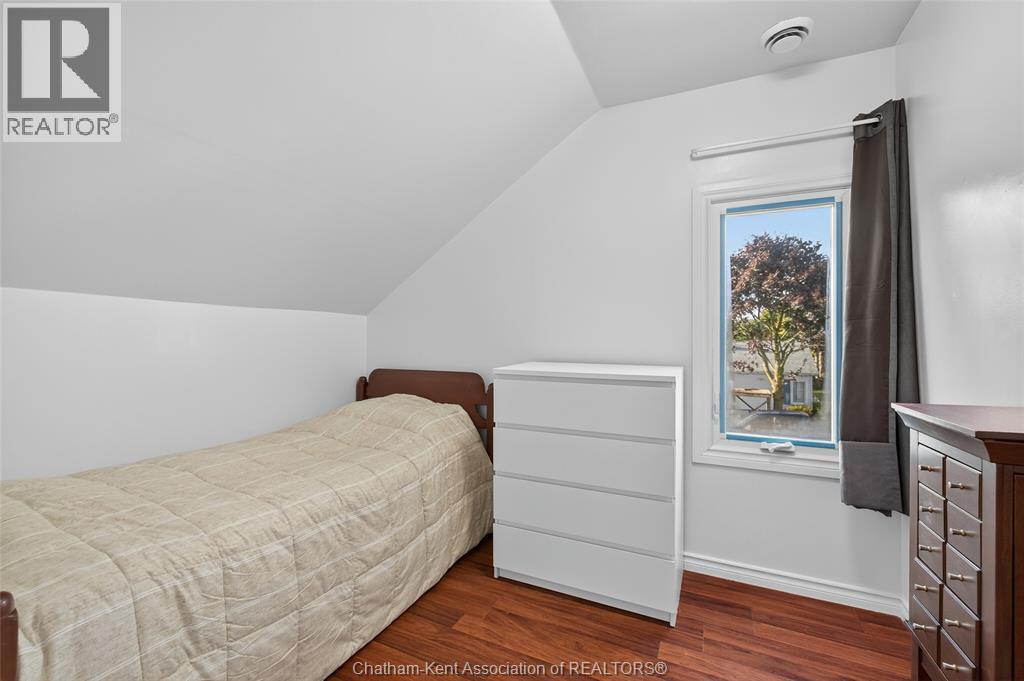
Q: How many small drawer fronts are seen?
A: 10